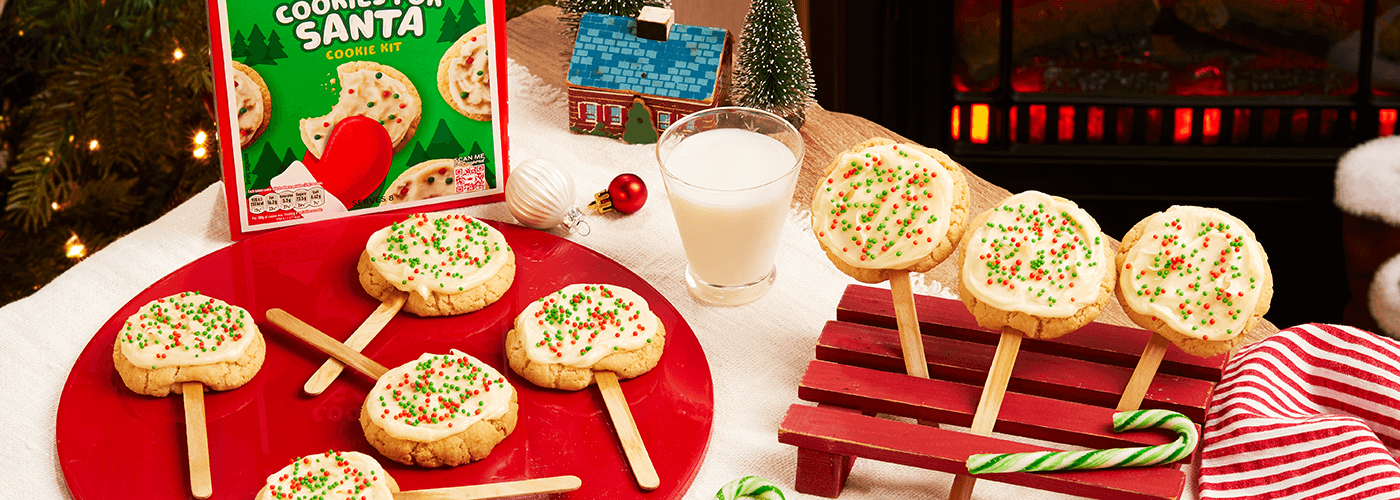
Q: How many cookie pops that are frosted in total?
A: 8